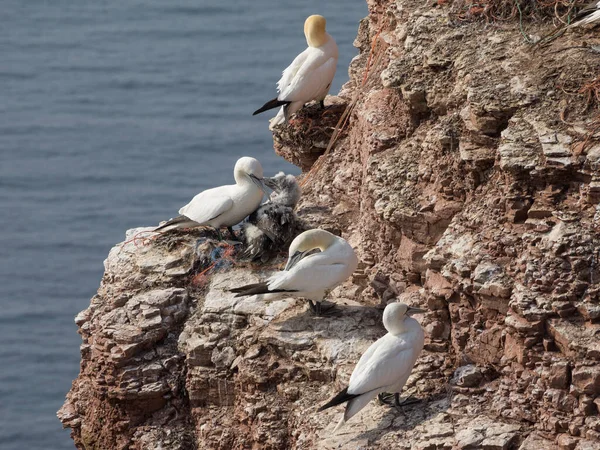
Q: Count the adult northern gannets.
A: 4